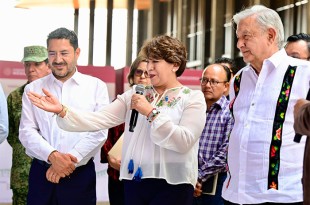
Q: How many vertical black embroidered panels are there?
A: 2